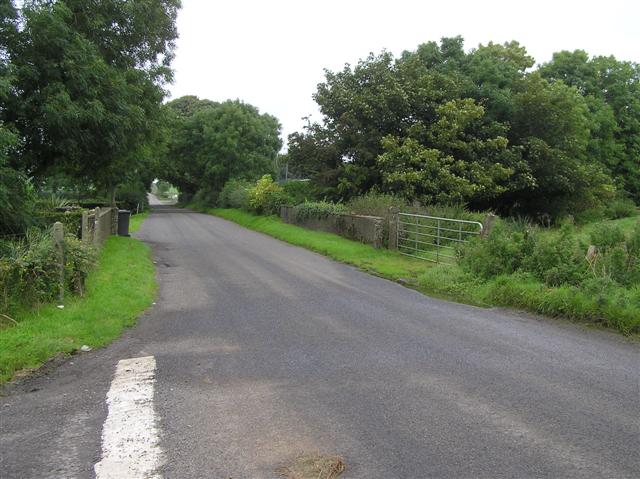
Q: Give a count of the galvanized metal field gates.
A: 1